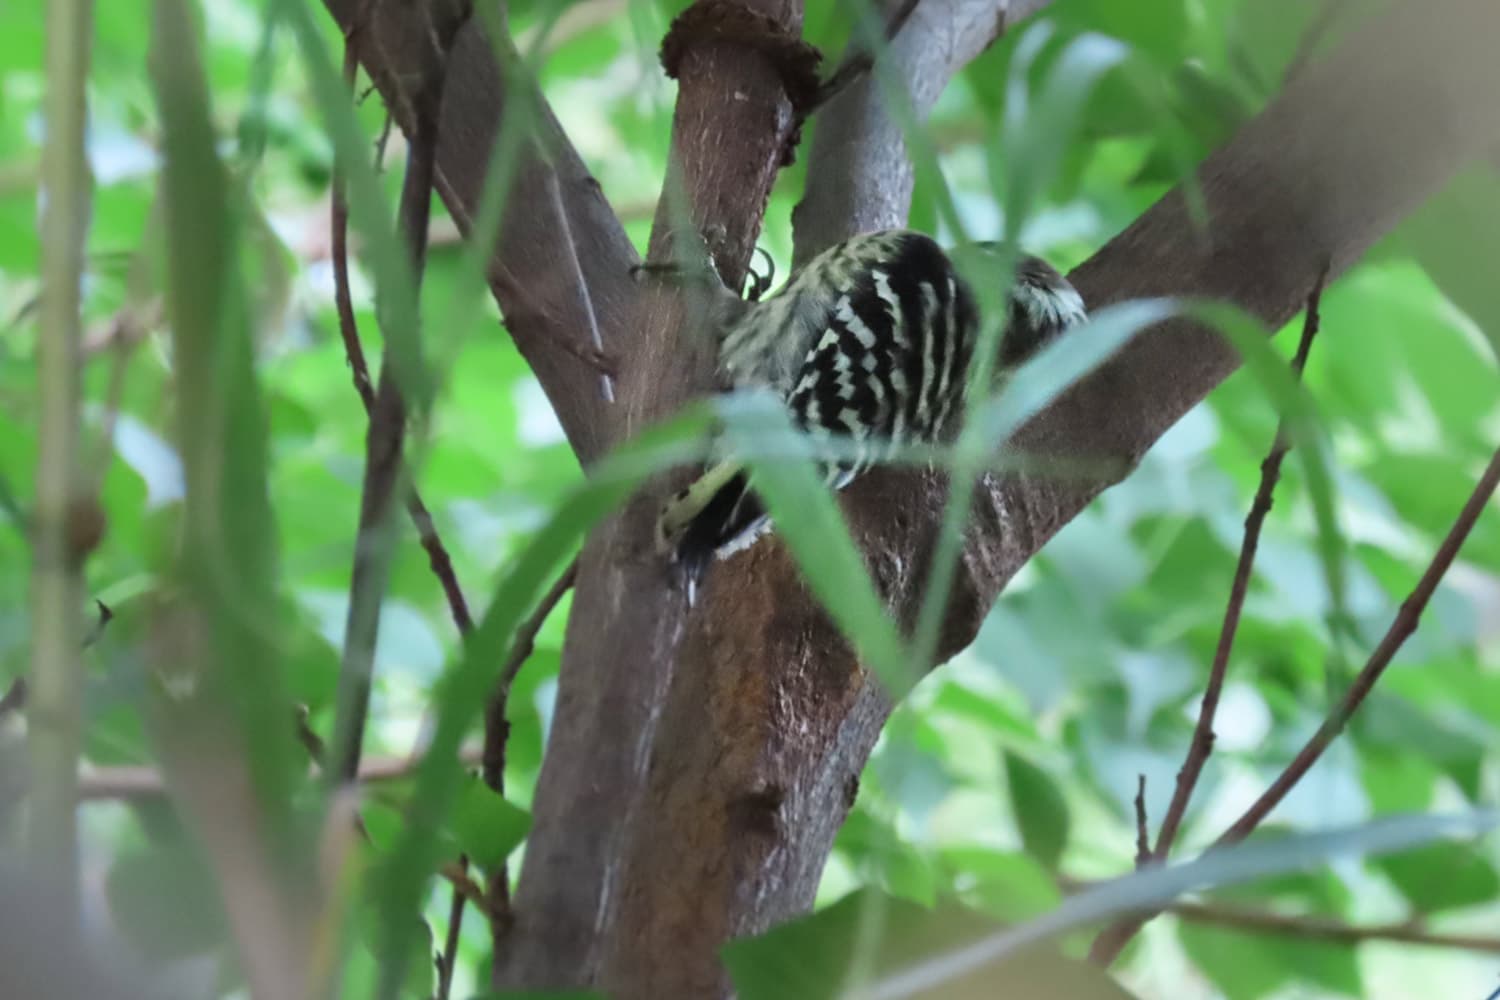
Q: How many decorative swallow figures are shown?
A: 0